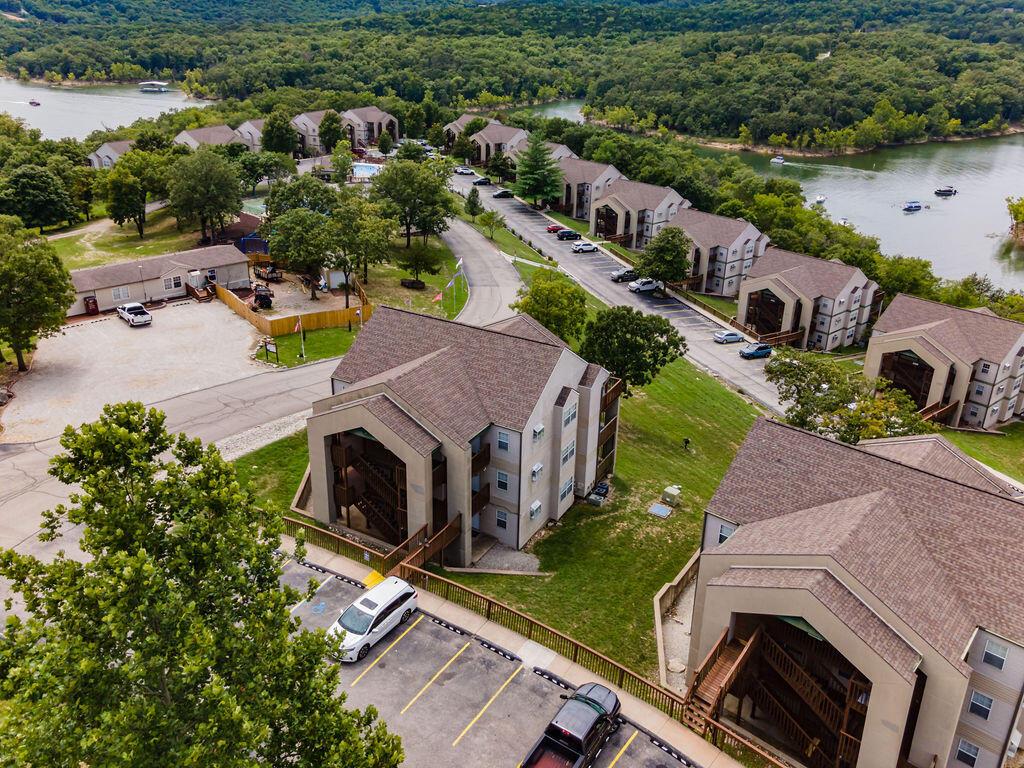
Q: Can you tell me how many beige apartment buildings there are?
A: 15